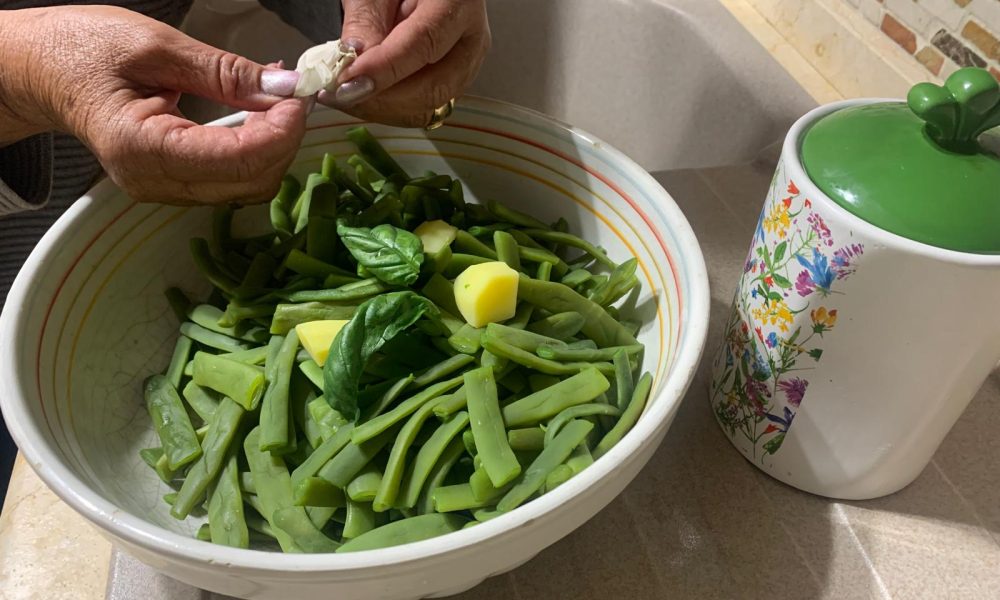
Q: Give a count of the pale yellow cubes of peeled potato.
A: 3